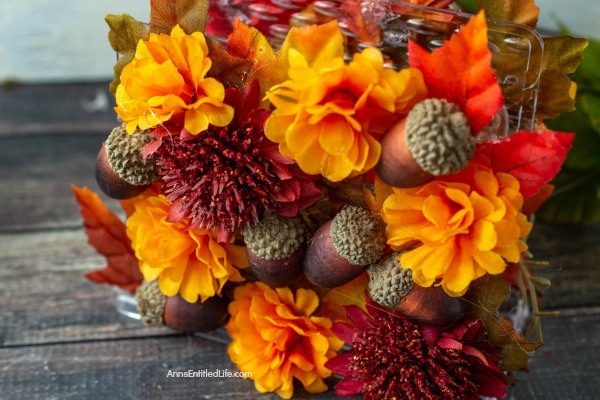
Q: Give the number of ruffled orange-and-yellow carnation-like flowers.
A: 5